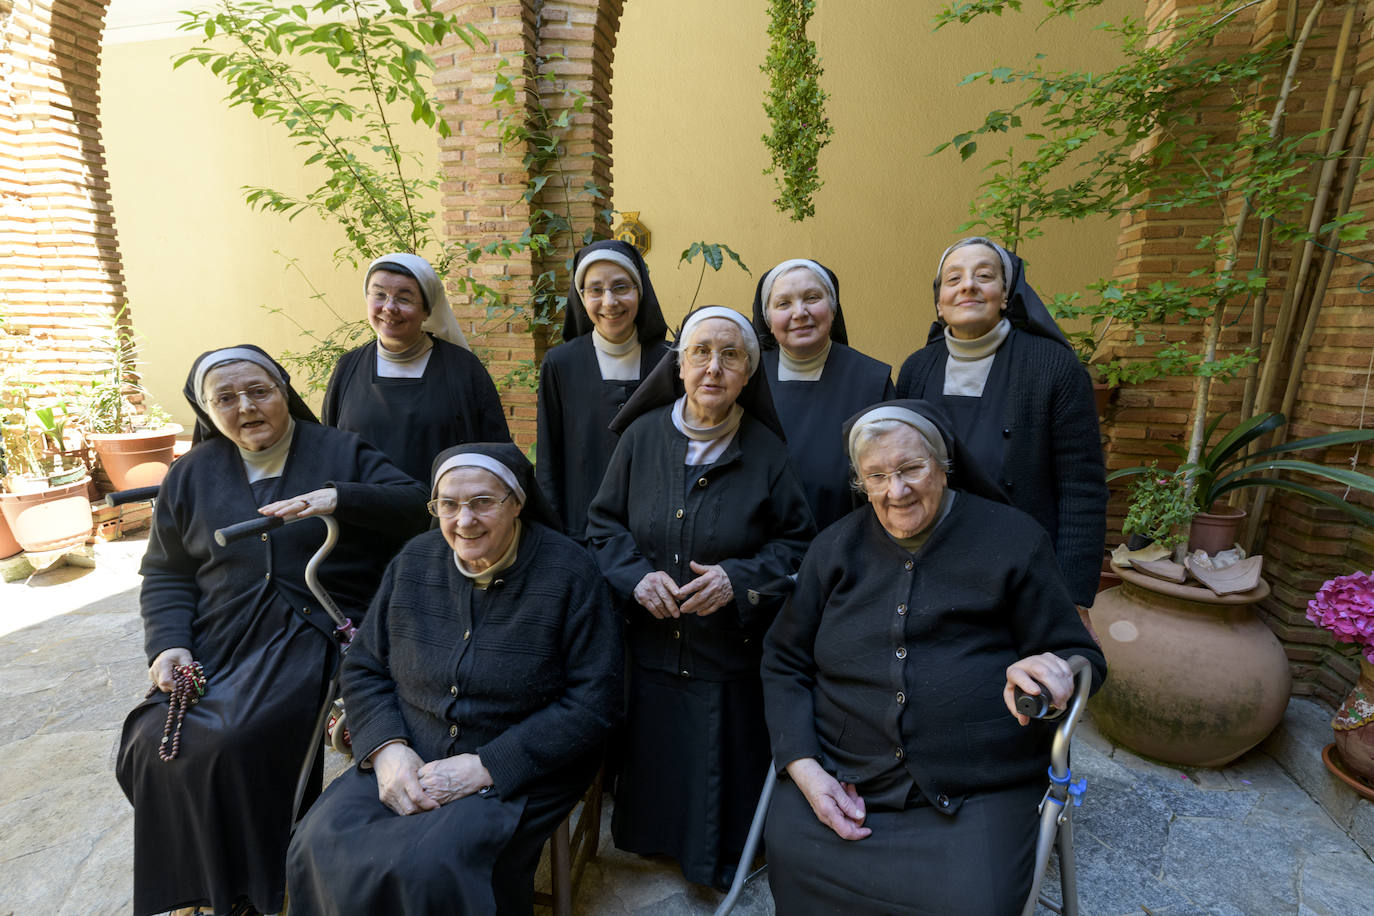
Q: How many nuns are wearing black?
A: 8